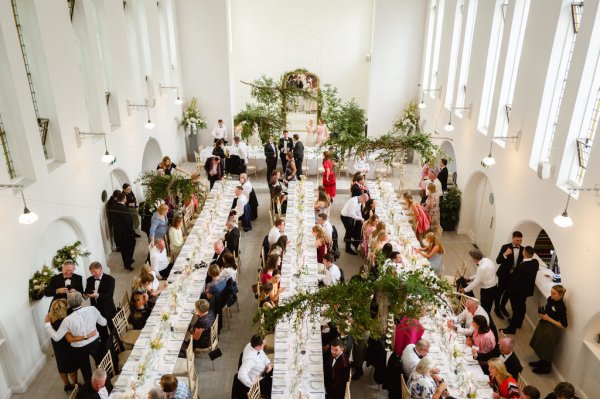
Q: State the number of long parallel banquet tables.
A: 3